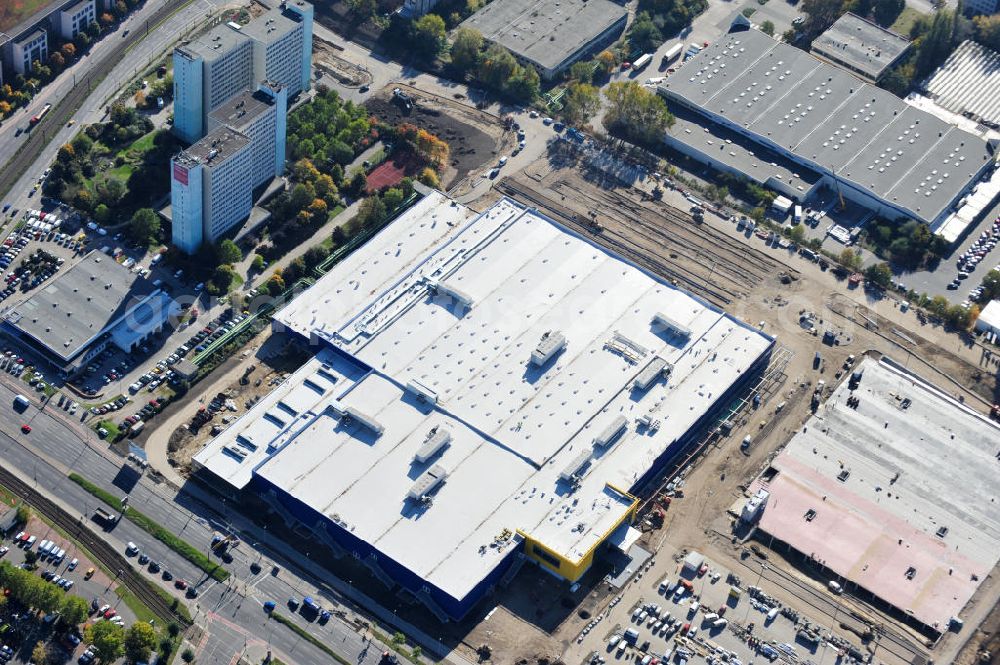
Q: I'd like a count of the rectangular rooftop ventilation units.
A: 10